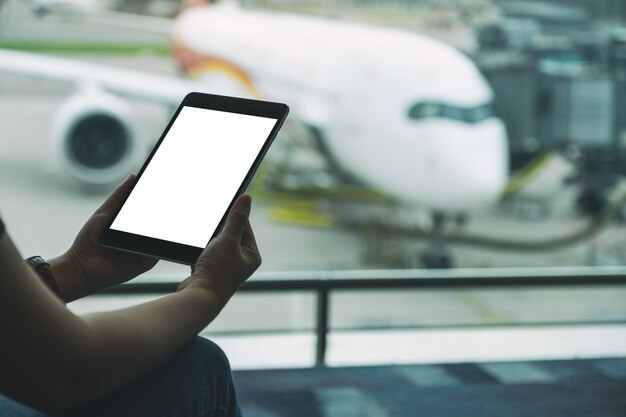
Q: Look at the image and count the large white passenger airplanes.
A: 1